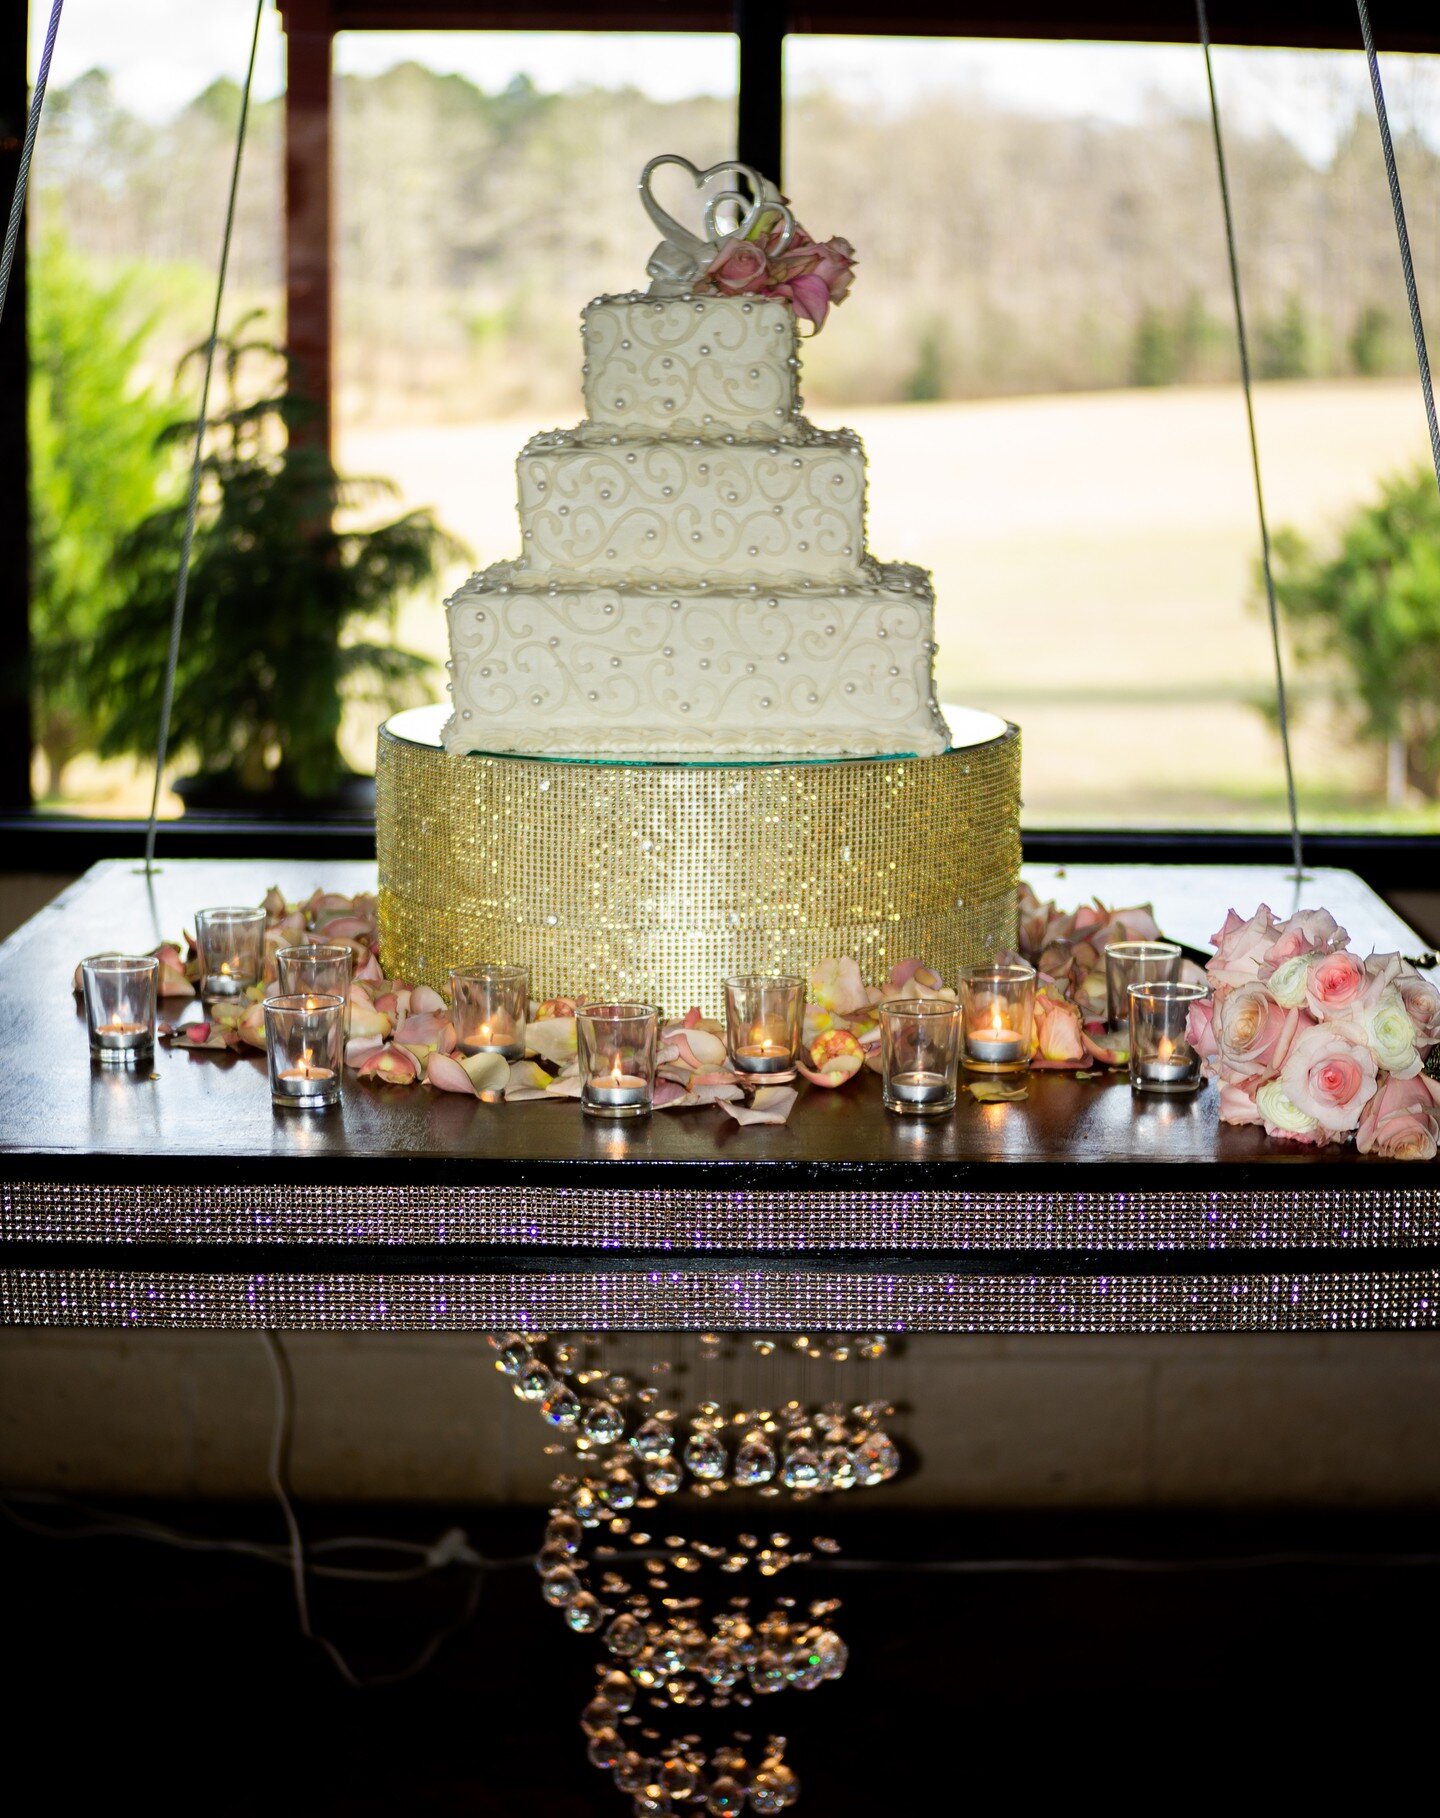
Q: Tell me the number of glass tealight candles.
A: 11